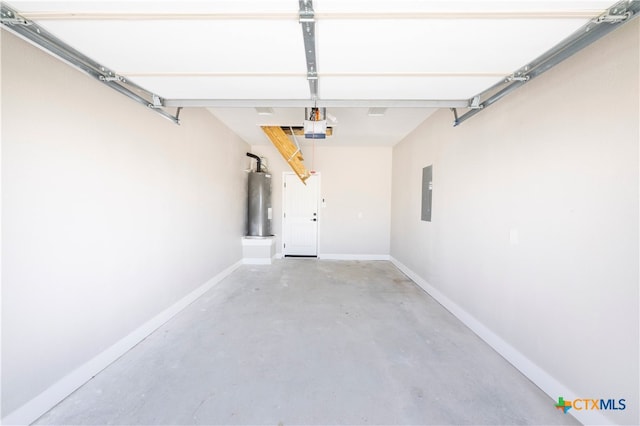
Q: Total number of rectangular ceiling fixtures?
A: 2